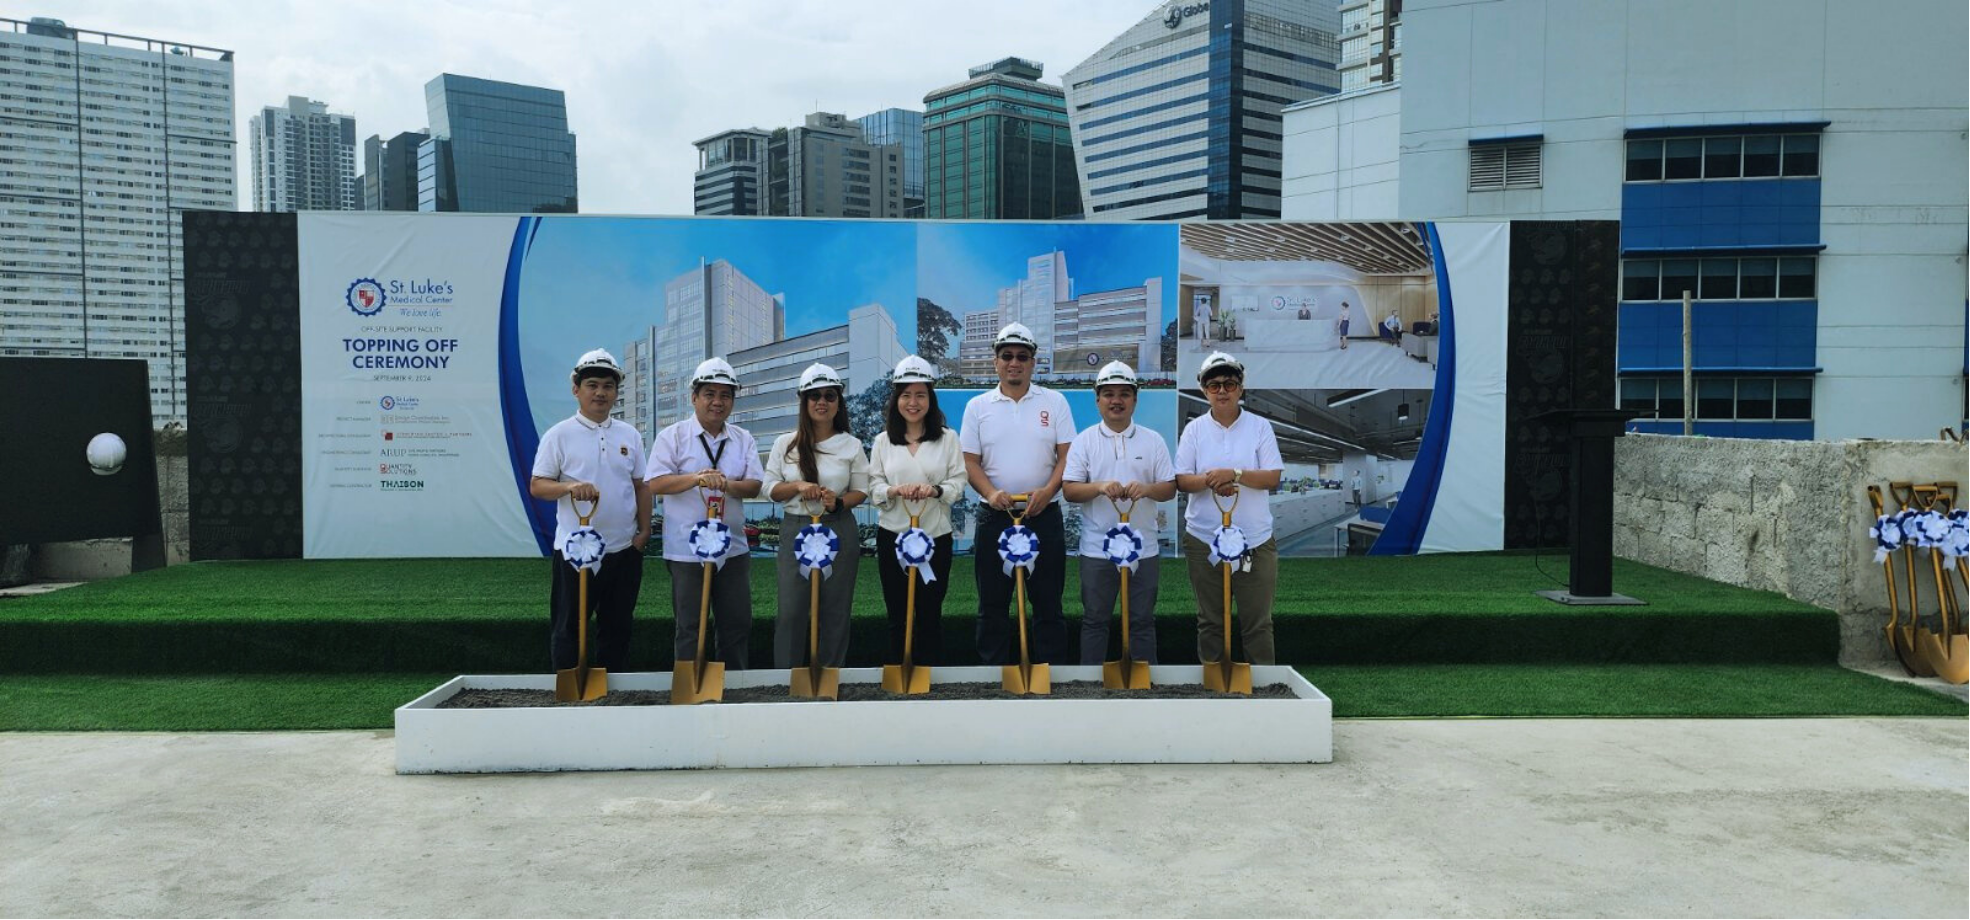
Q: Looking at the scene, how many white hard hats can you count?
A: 8